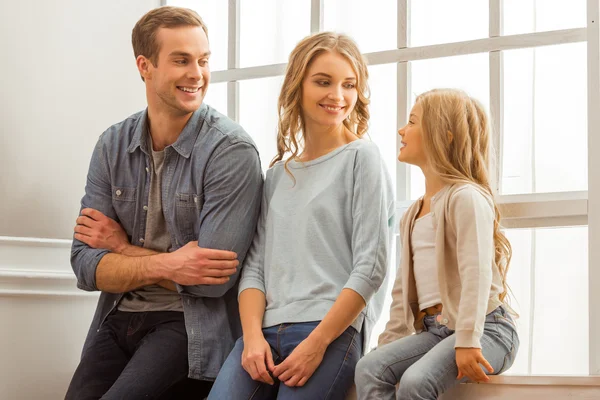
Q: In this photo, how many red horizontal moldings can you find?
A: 0